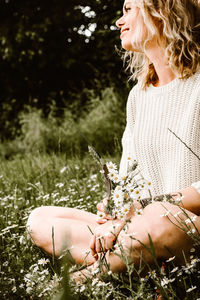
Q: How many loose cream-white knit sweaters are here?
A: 1